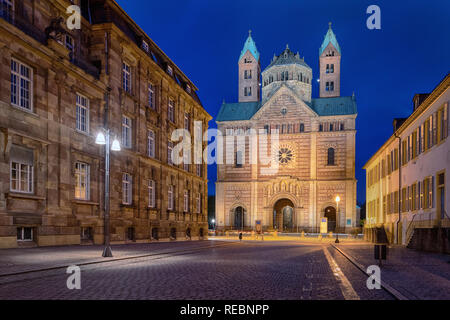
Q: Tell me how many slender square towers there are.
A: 2